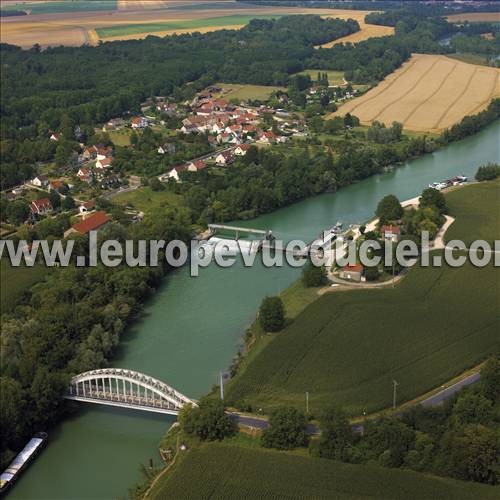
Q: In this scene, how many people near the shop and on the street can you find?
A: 0